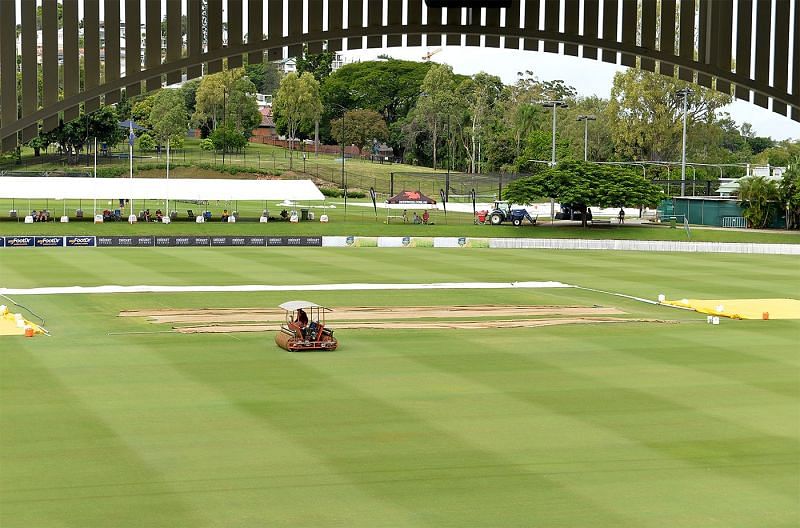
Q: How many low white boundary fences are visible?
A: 1